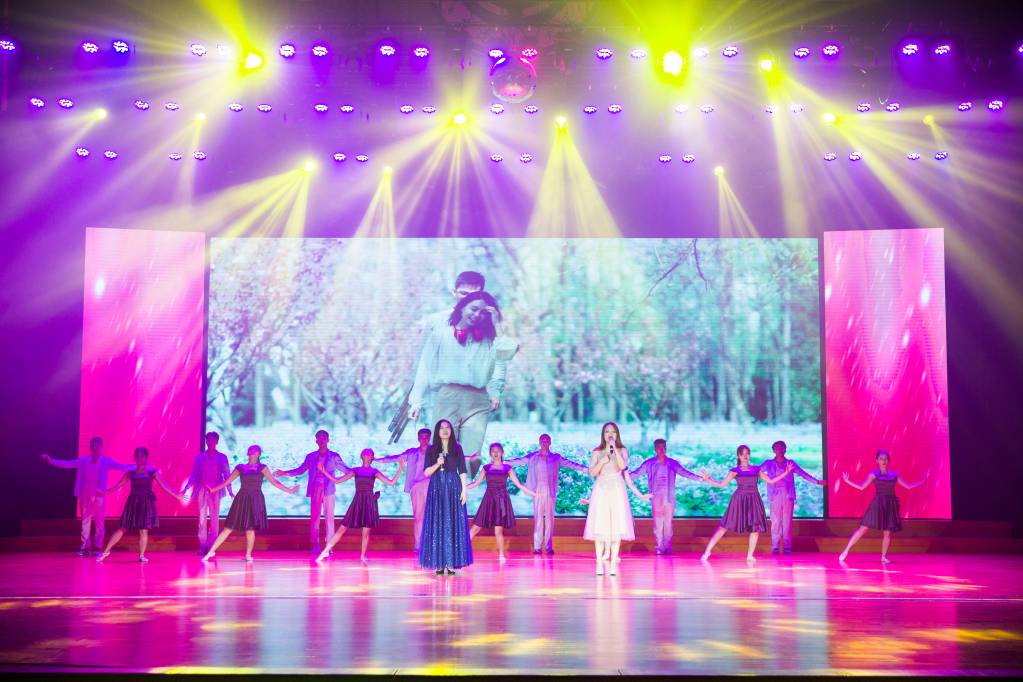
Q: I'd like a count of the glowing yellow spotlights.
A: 12